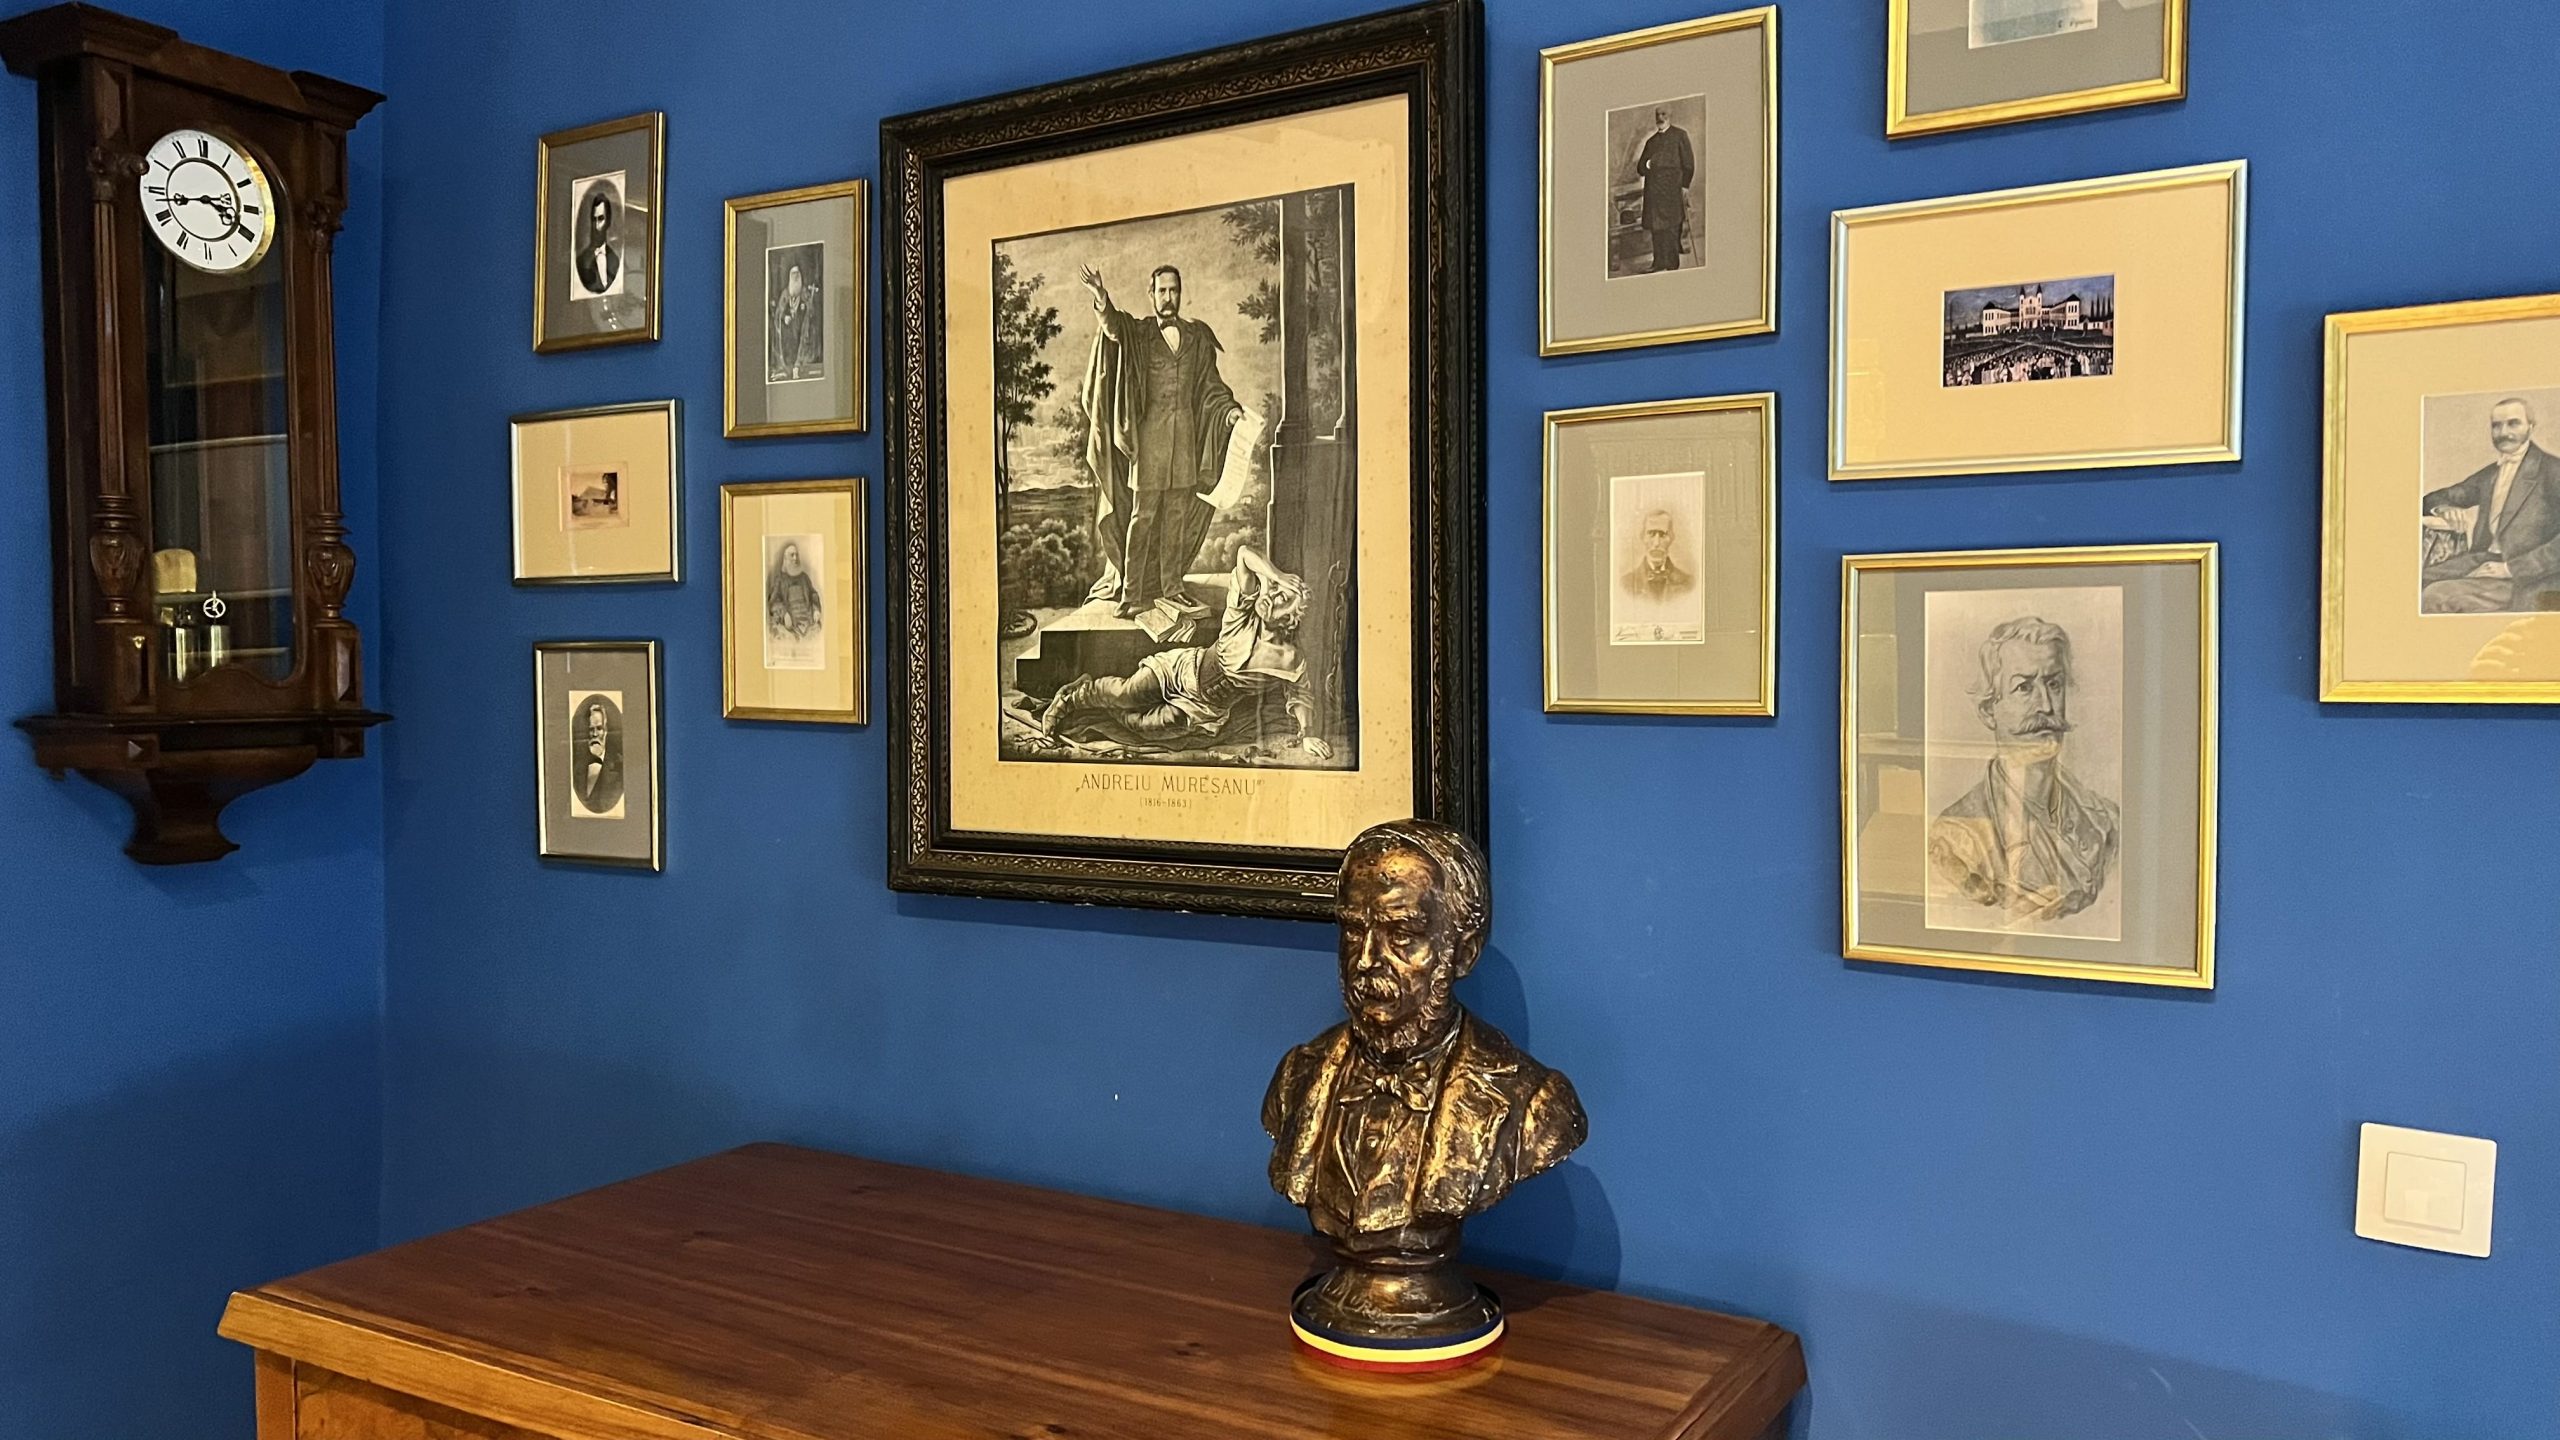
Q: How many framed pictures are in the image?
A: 12